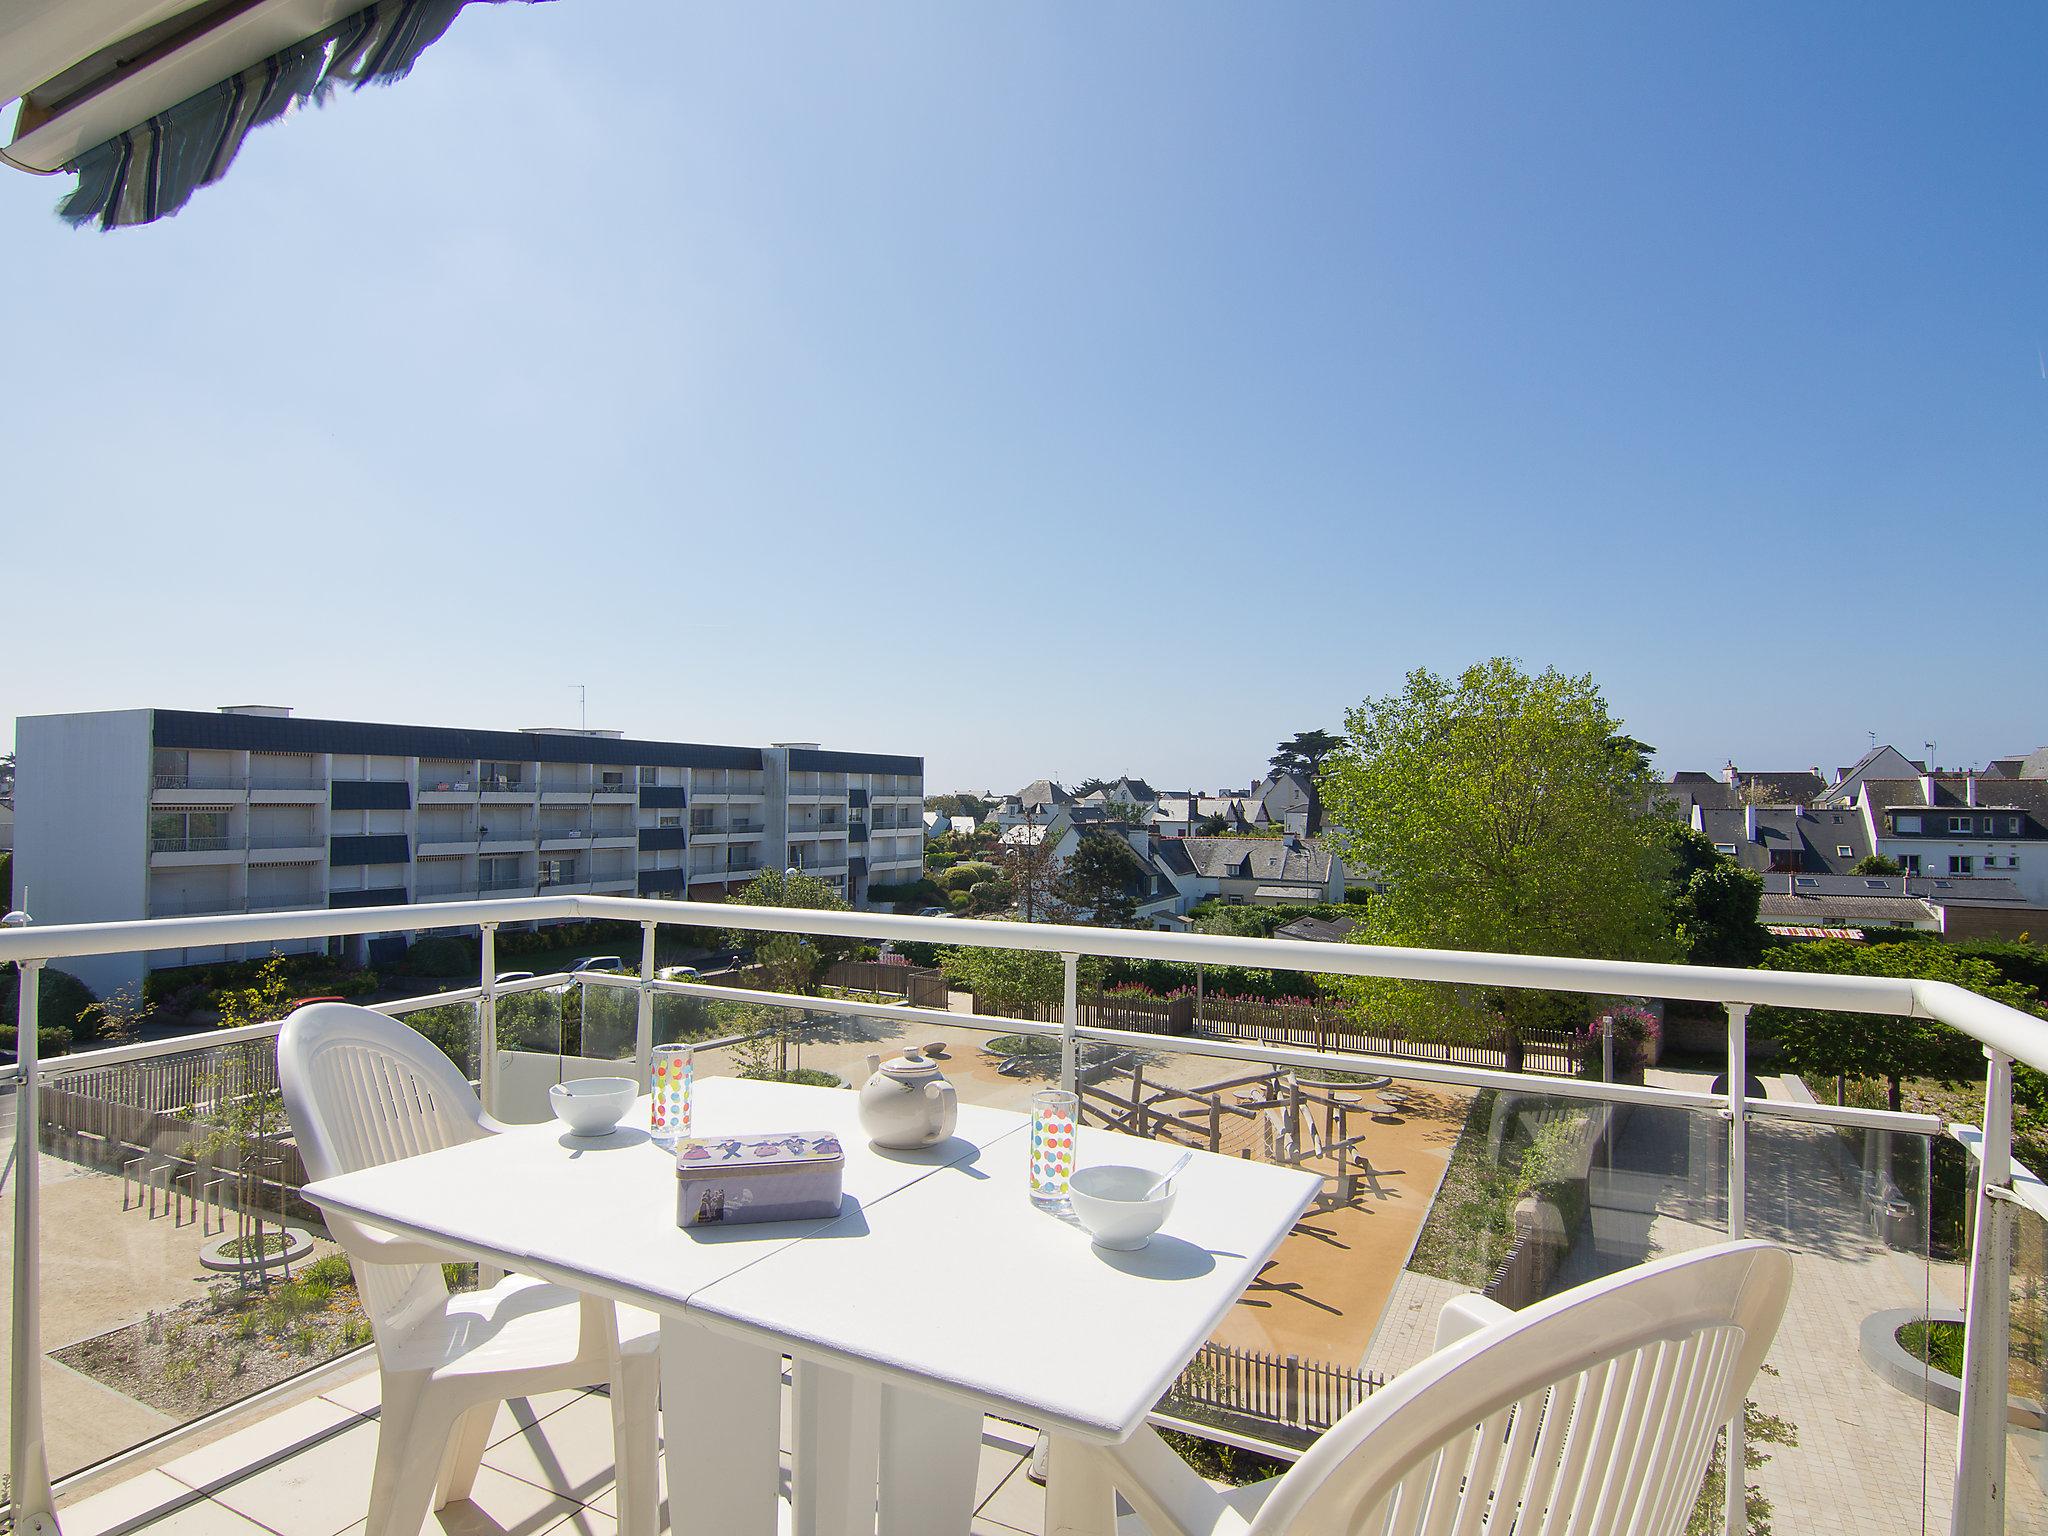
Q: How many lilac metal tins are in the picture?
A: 1